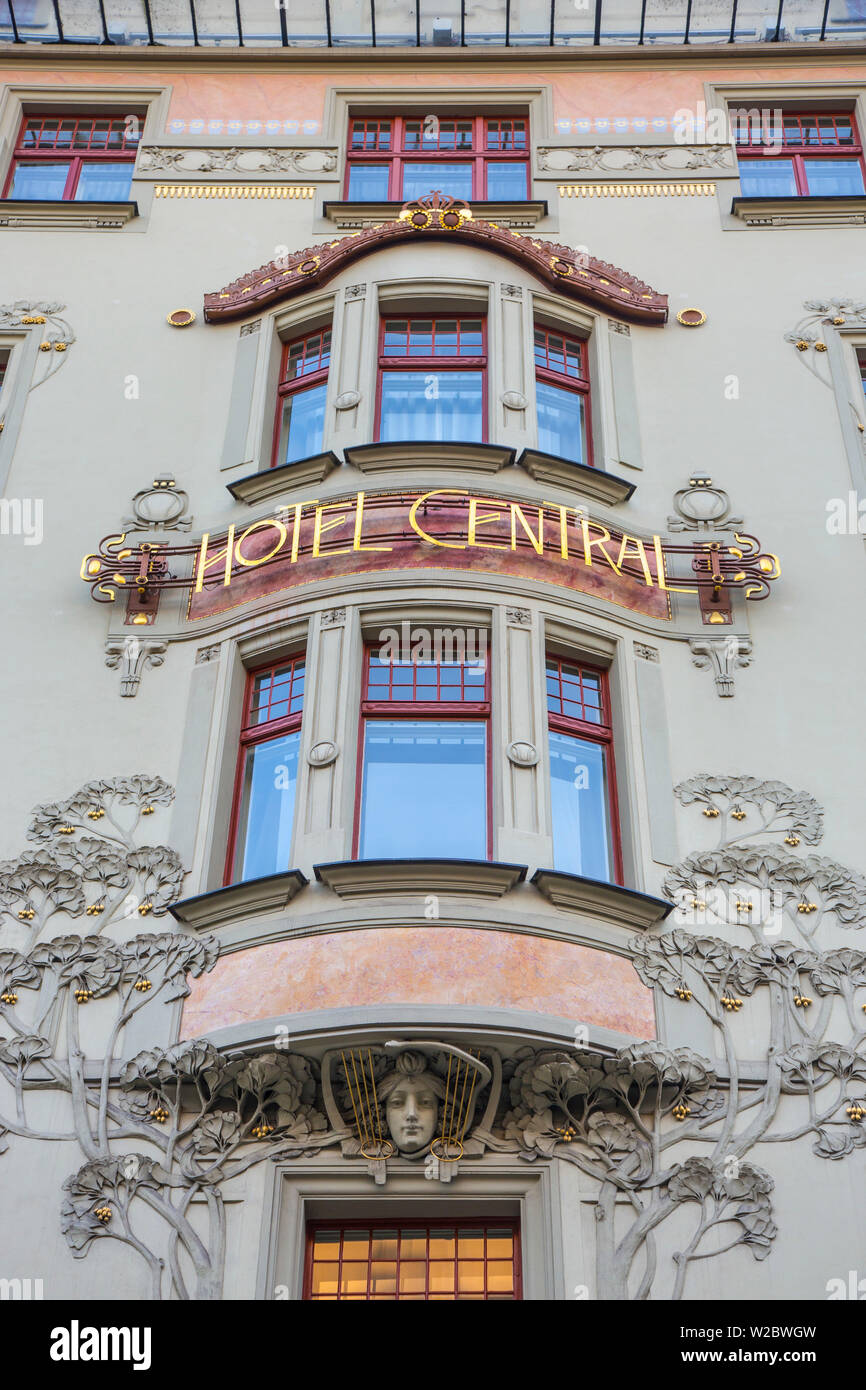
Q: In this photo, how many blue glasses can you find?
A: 13